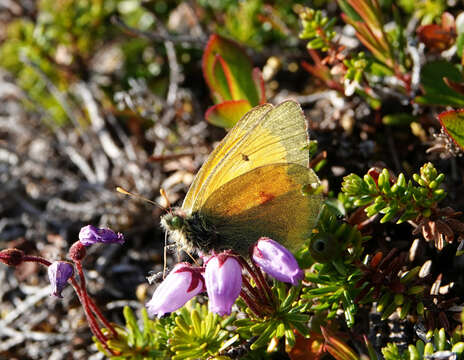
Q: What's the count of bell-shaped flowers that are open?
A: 3